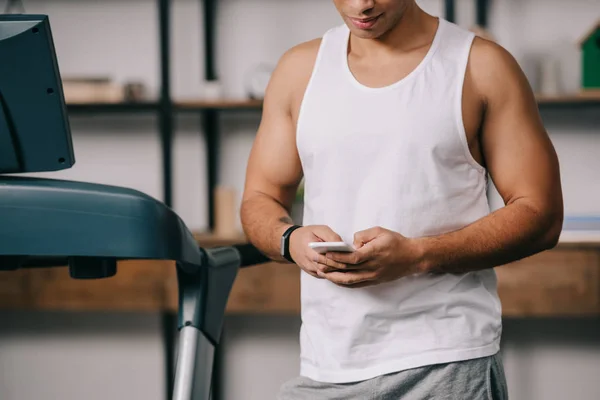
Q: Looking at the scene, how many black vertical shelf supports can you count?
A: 4